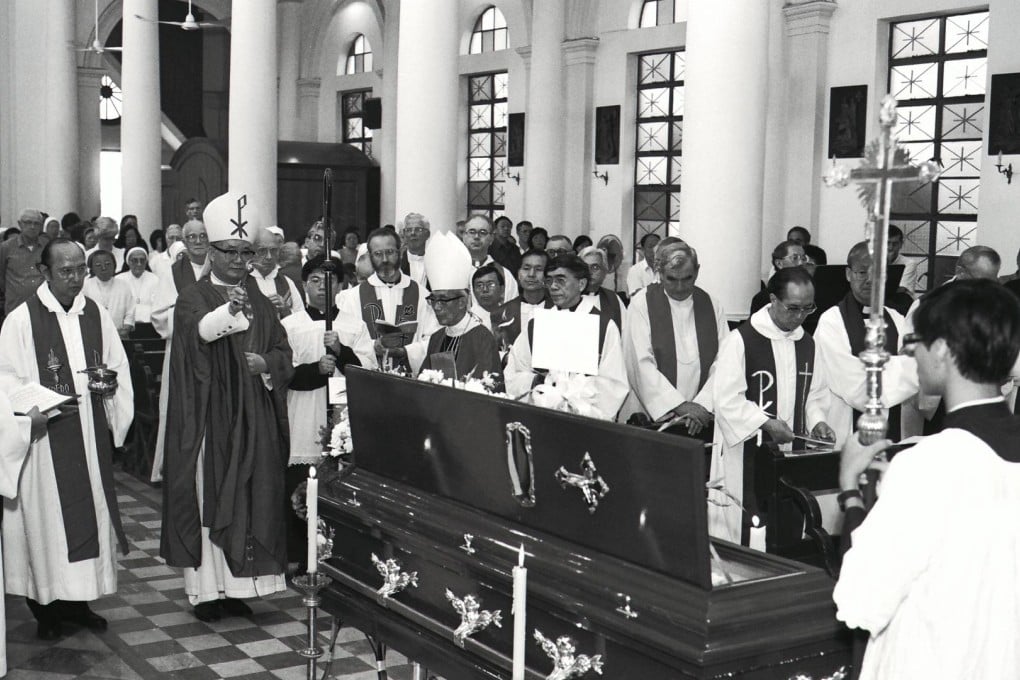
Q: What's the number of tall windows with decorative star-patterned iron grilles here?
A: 4